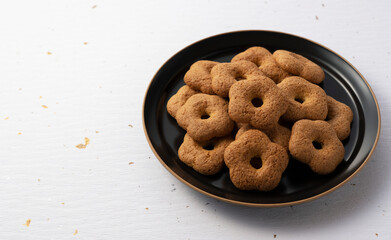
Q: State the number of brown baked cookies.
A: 13